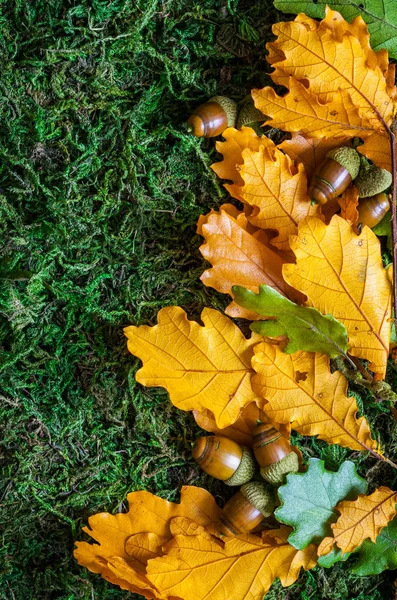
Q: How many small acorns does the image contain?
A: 6